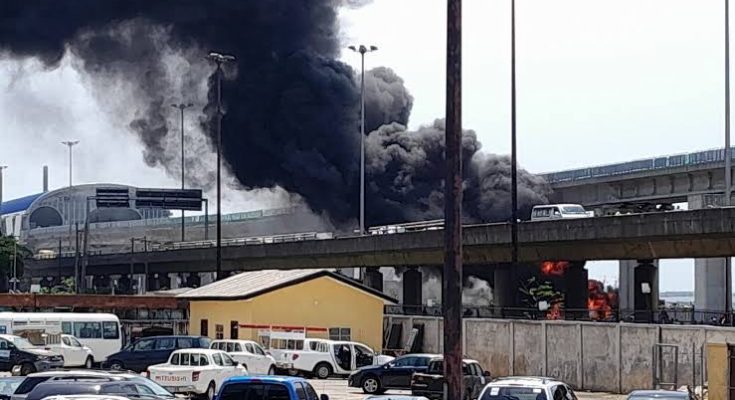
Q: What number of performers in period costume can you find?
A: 0